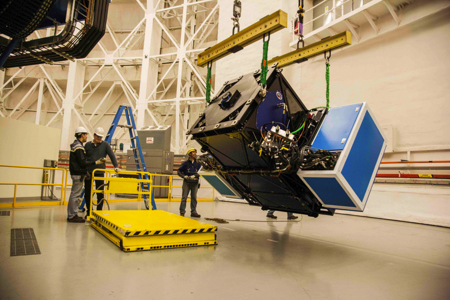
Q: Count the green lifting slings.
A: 3